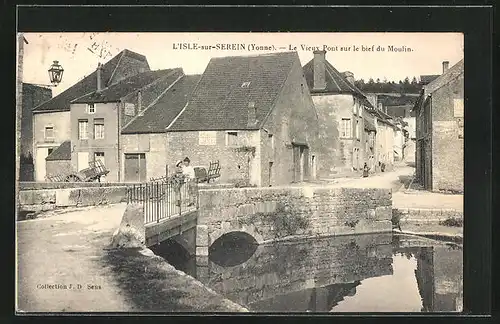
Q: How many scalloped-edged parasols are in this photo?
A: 0